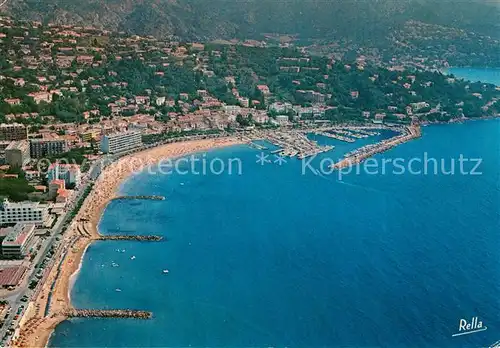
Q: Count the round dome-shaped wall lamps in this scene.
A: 0